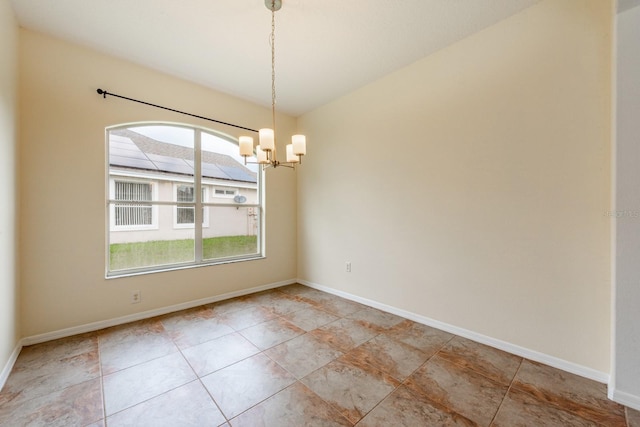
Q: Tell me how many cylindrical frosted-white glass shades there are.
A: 5